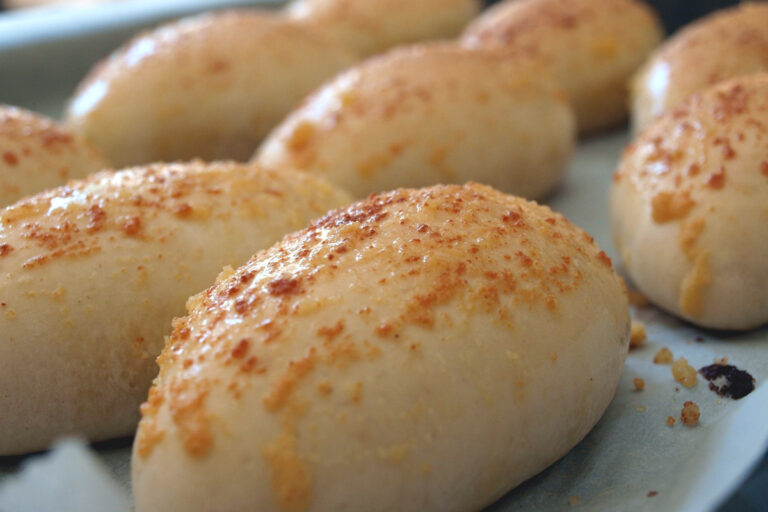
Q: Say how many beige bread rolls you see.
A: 9